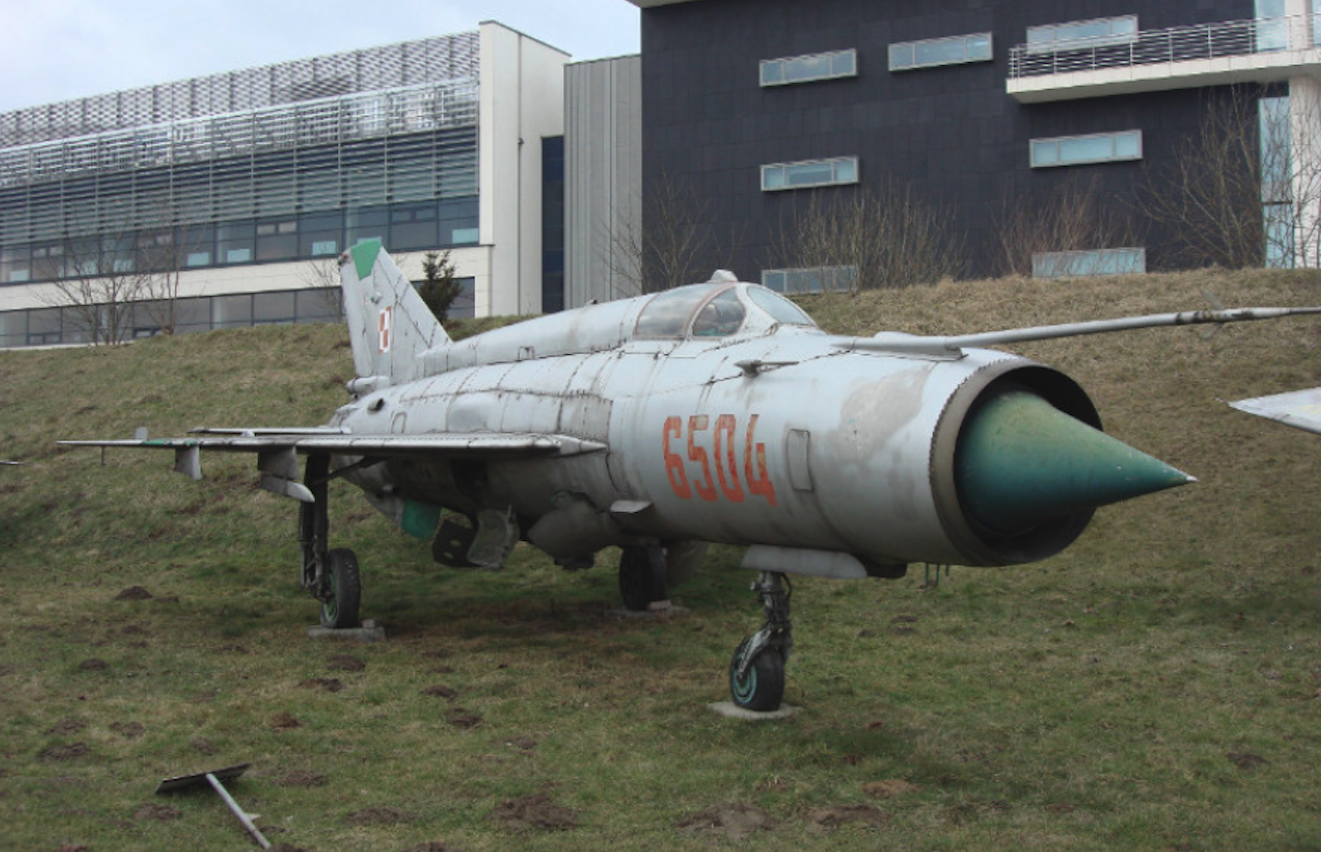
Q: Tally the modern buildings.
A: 2